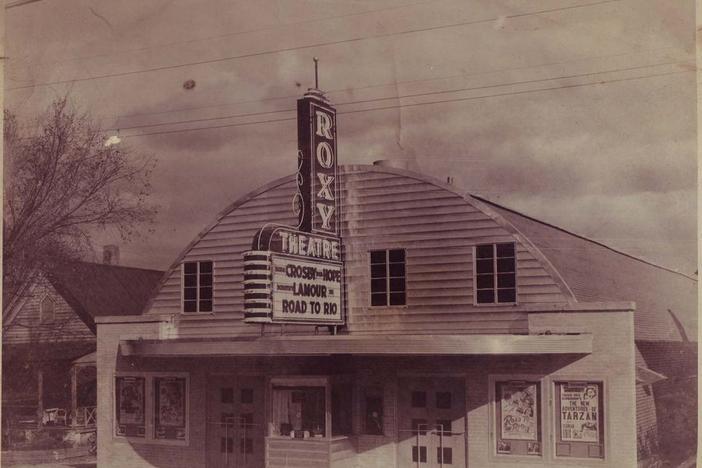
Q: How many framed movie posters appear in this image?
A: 4